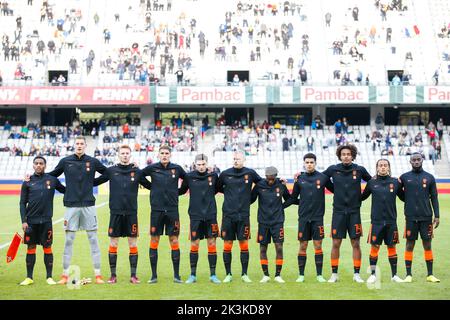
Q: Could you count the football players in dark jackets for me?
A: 11